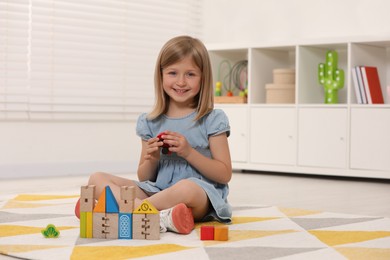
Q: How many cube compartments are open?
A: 4